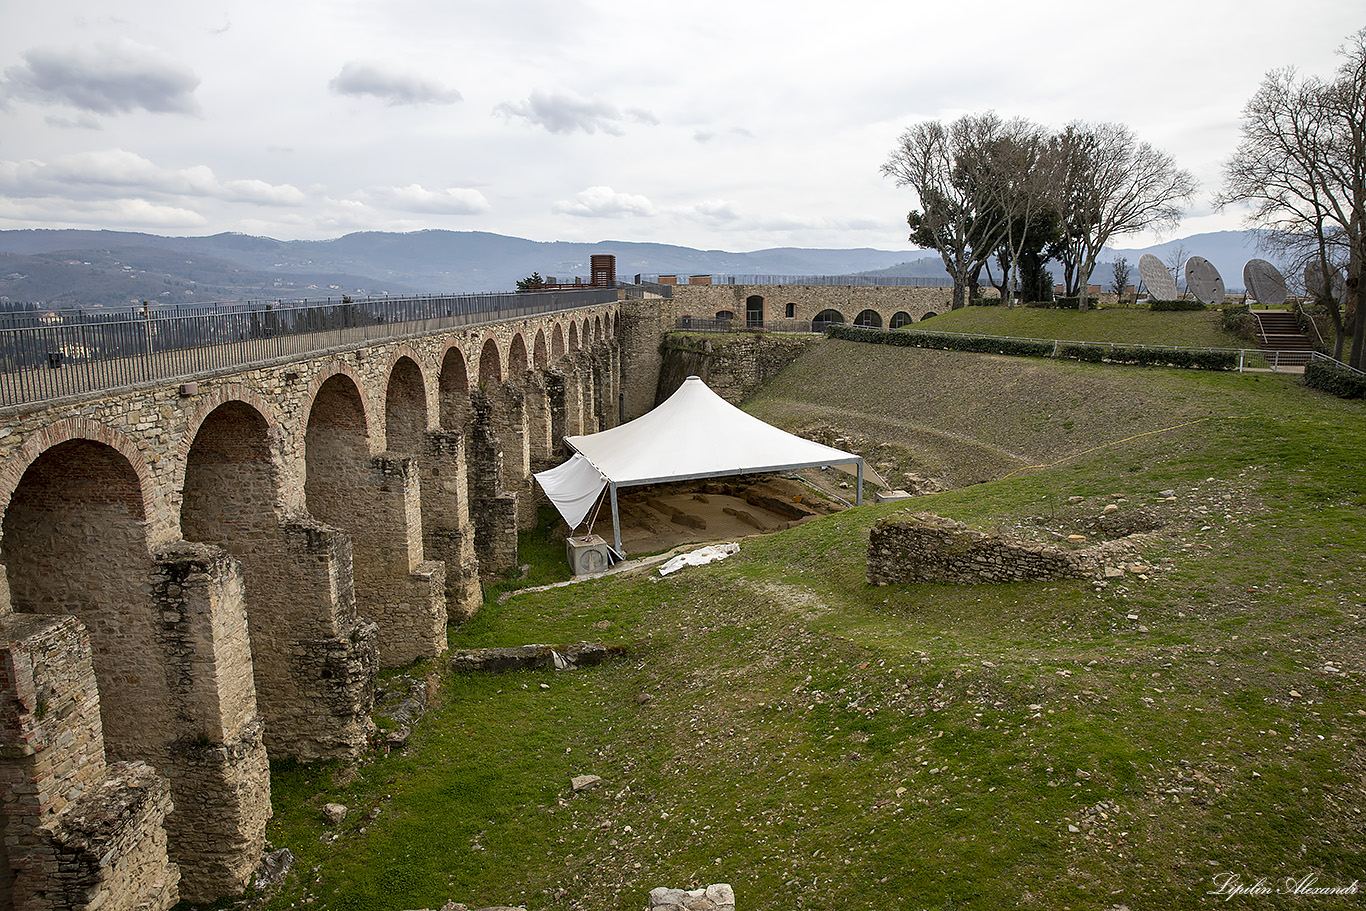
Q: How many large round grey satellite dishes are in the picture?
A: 4